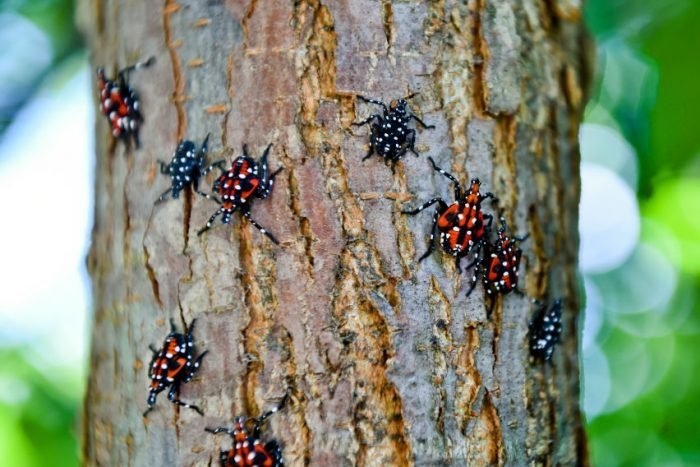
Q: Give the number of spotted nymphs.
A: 9